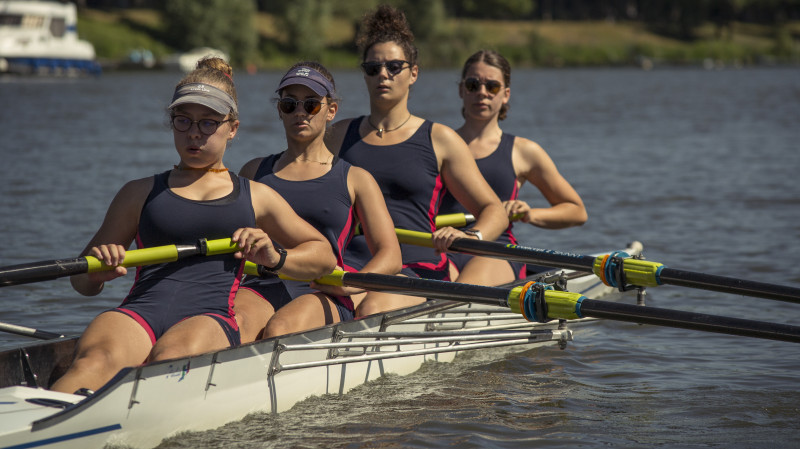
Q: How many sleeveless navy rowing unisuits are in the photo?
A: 4